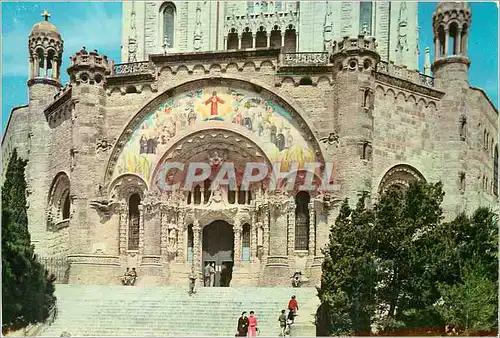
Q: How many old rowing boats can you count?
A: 0